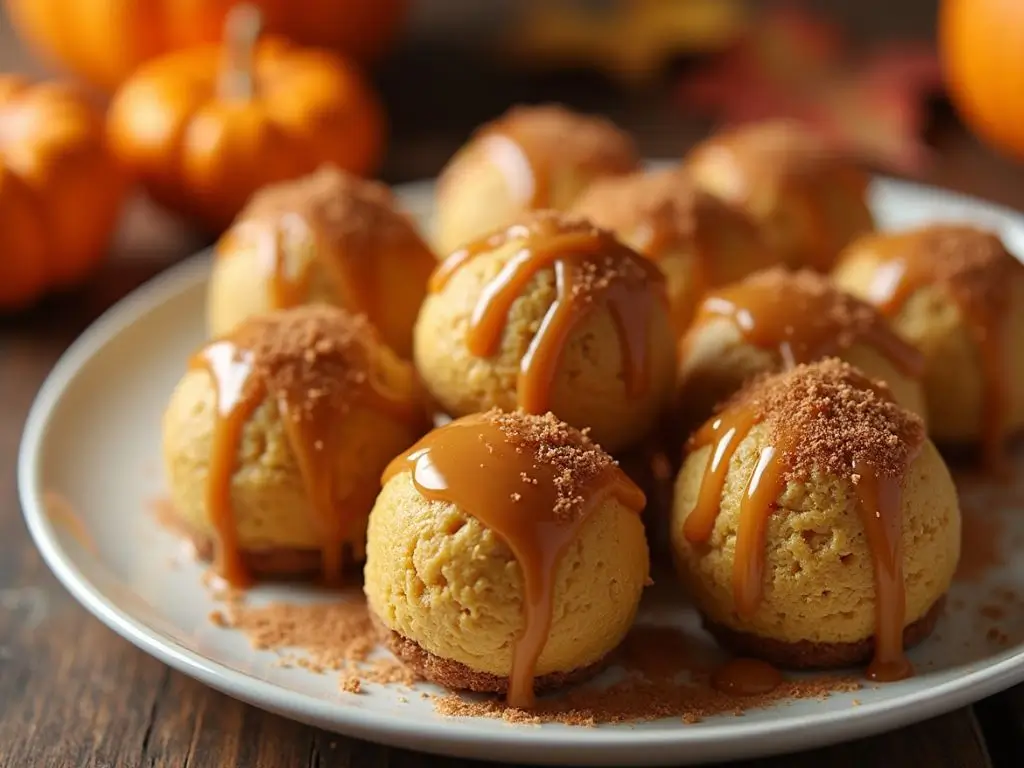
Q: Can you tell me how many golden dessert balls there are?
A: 10